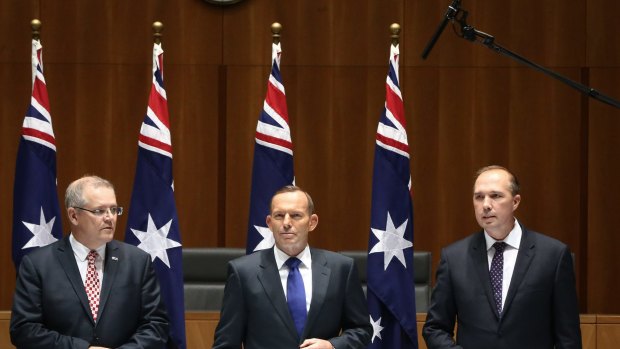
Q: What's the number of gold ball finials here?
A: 4